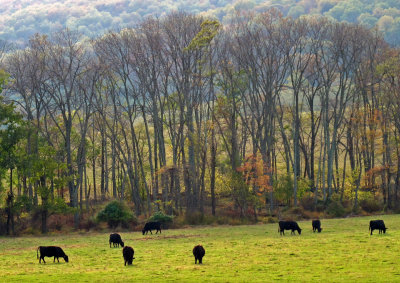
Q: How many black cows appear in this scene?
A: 8